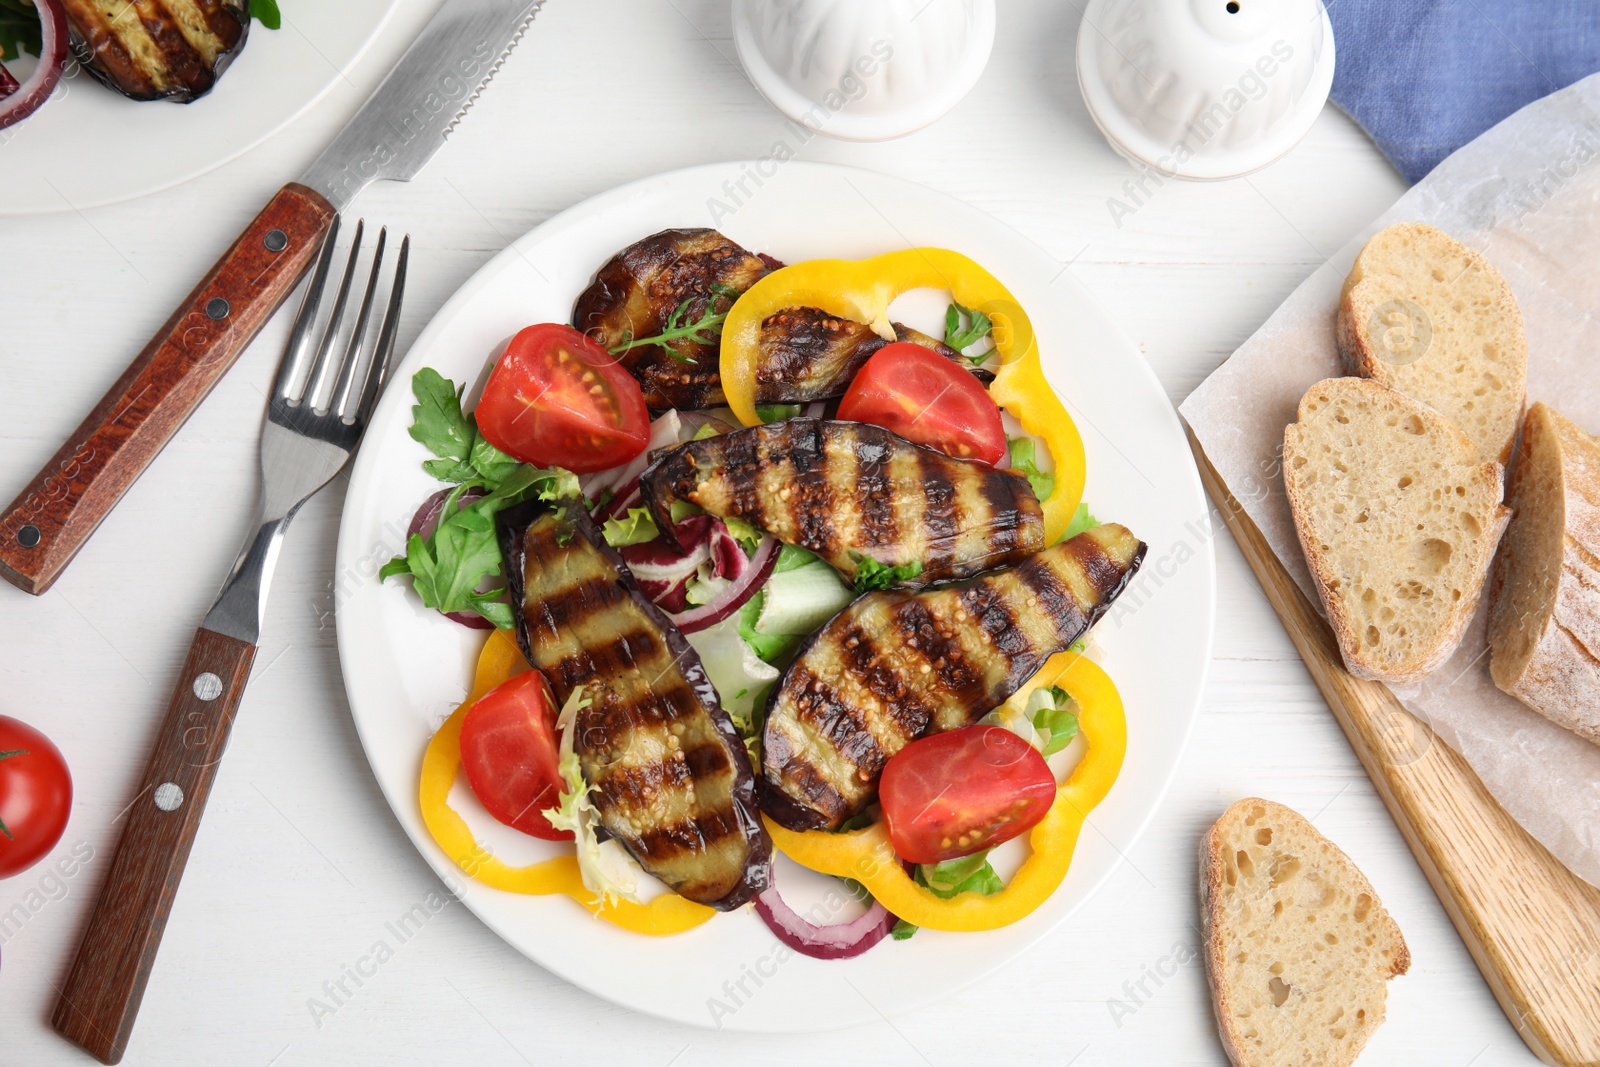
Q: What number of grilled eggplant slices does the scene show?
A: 5